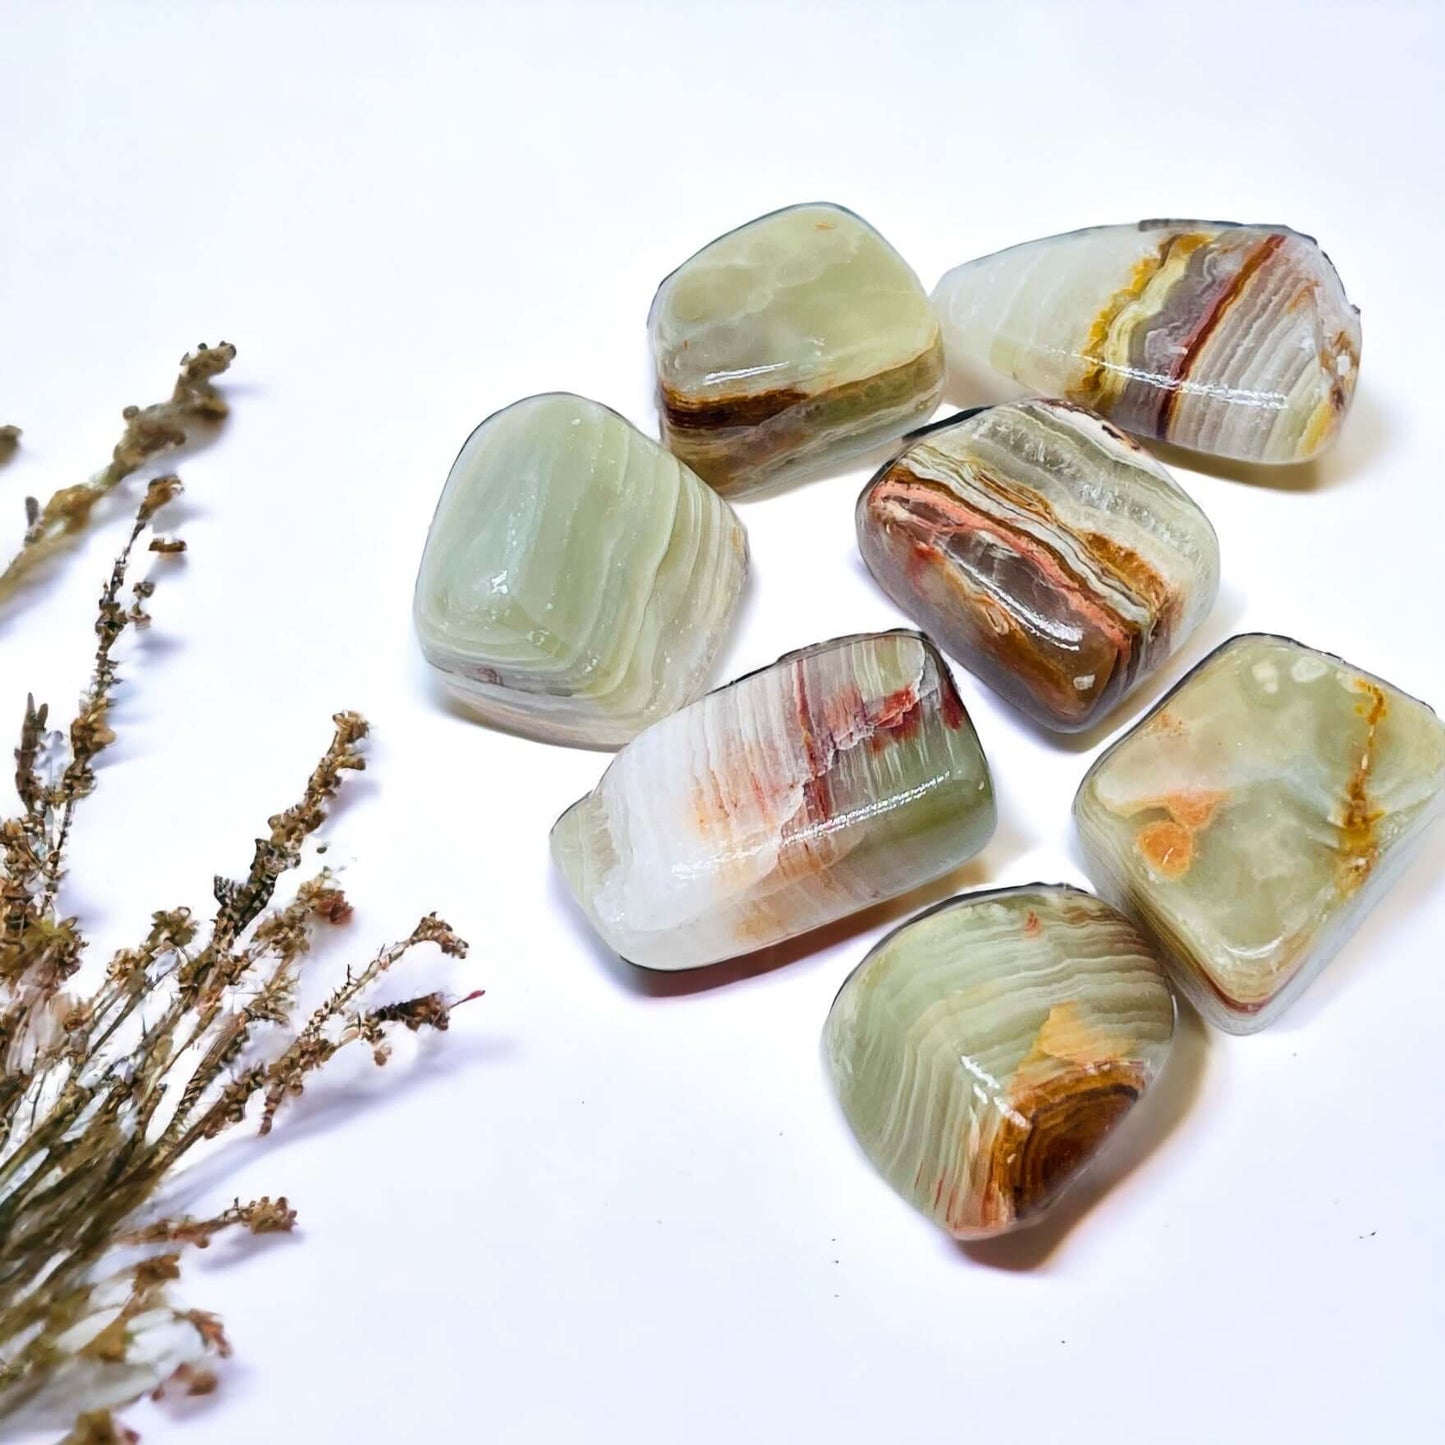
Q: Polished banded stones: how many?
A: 7